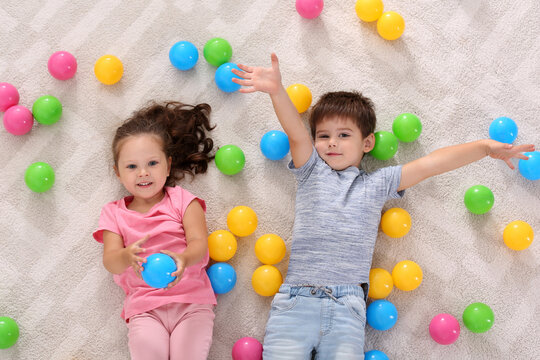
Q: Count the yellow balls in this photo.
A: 12